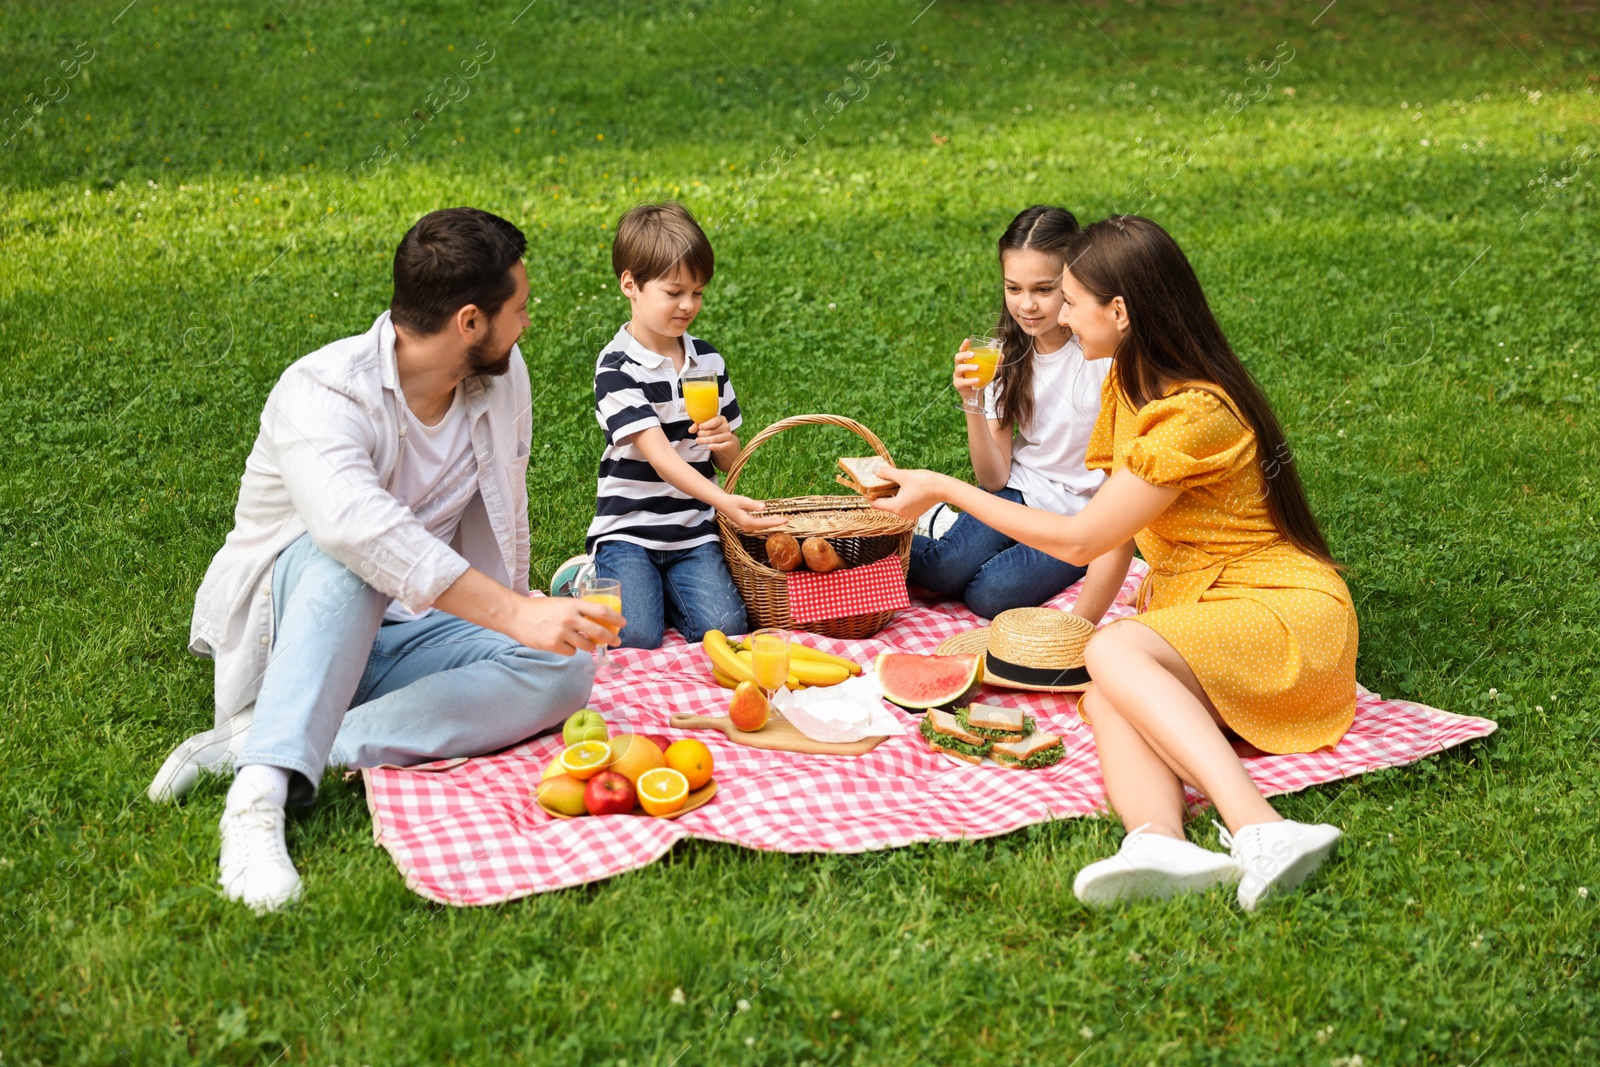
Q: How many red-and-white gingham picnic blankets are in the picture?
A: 1